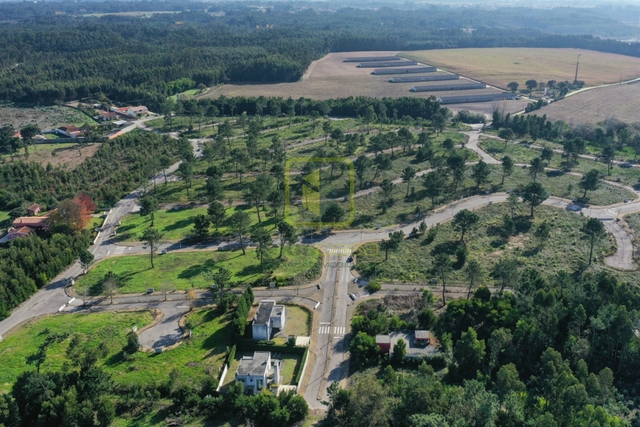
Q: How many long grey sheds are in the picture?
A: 6